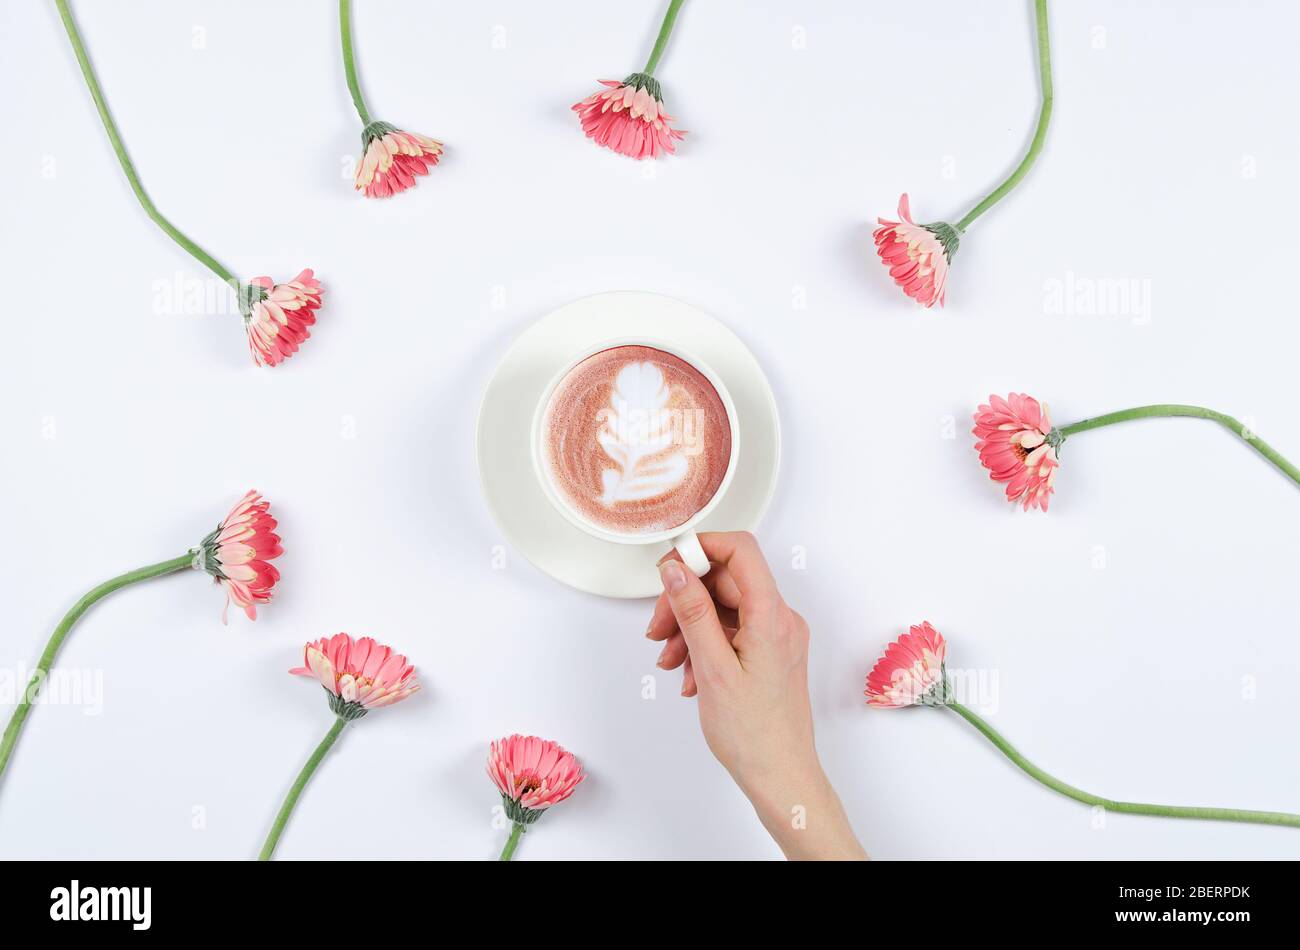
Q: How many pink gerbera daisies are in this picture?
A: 9